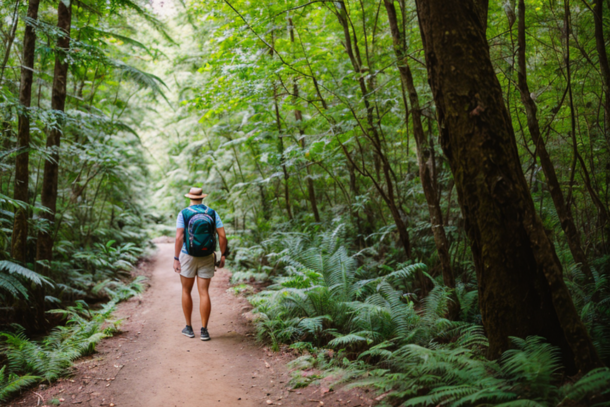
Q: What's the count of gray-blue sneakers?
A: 2